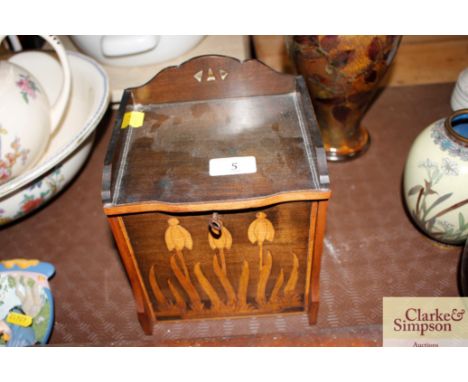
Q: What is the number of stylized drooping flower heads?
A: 3